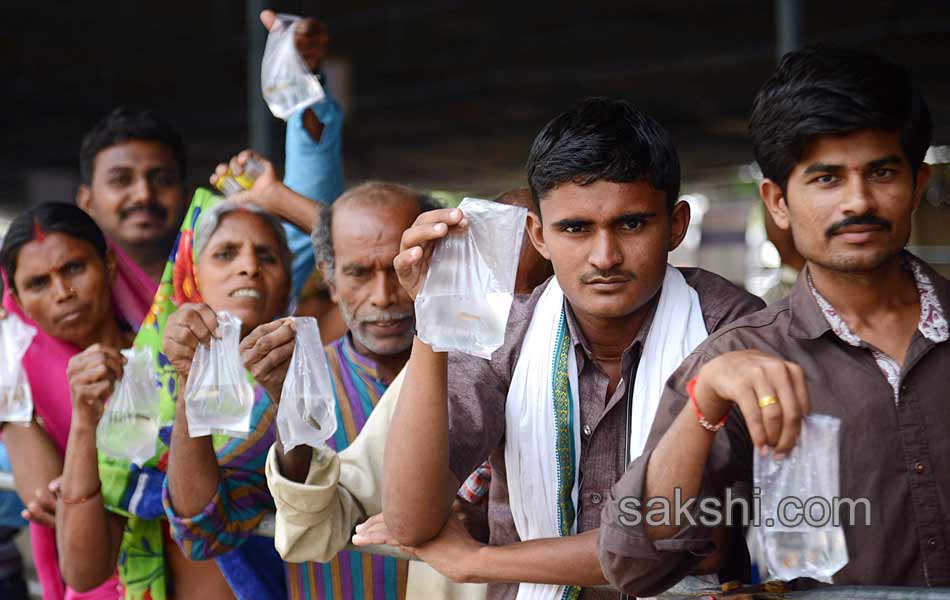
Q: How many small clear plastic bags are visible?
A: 7